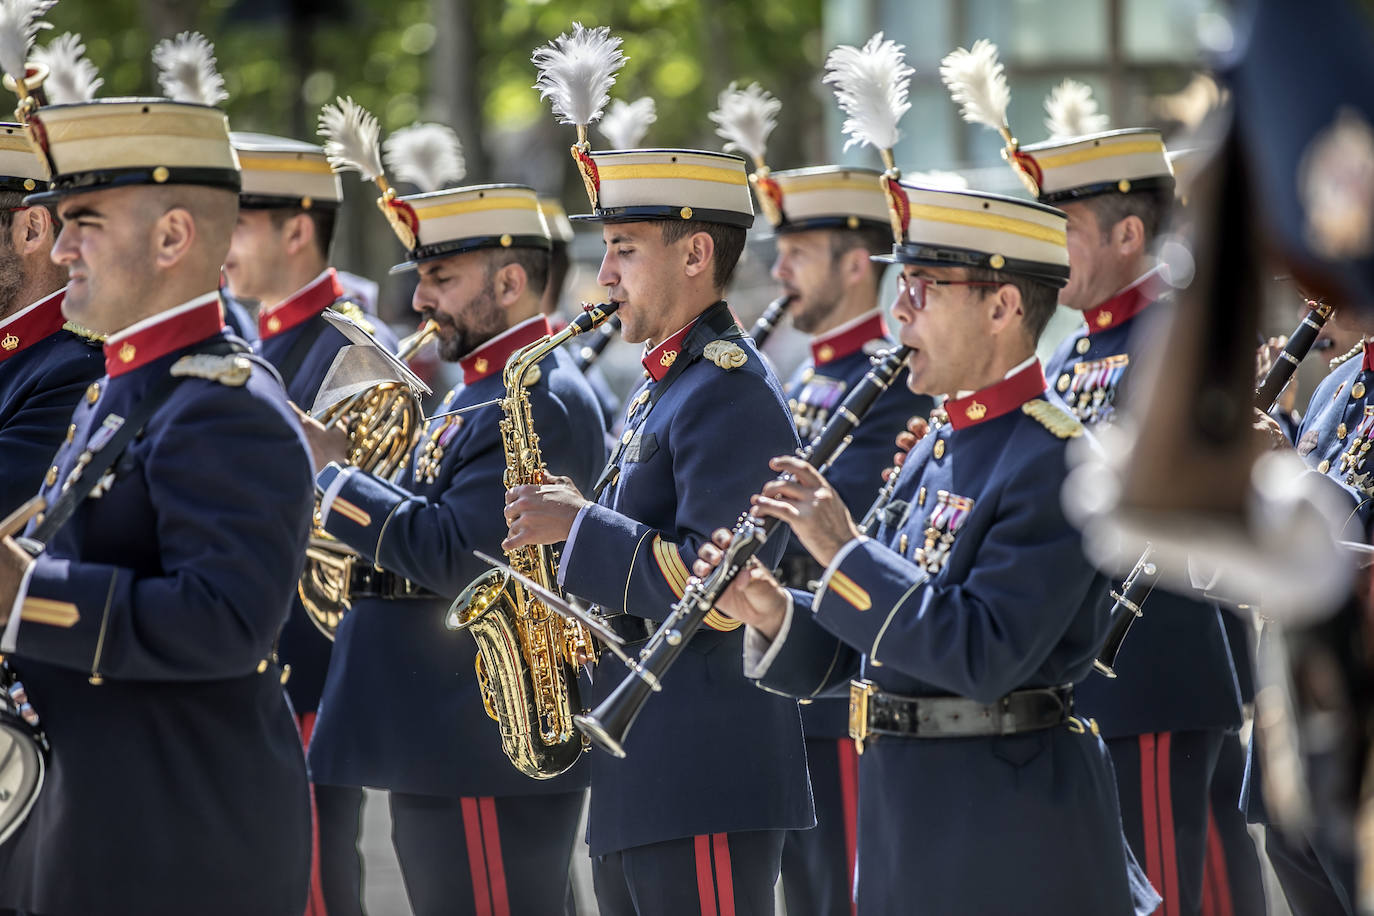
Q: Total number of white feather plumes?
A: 11